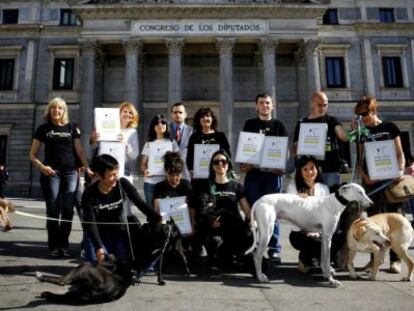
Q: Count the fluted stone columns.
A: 6